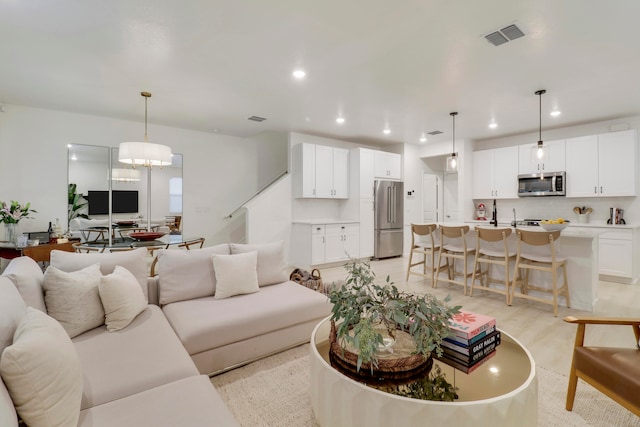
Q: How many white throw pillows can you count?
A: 4